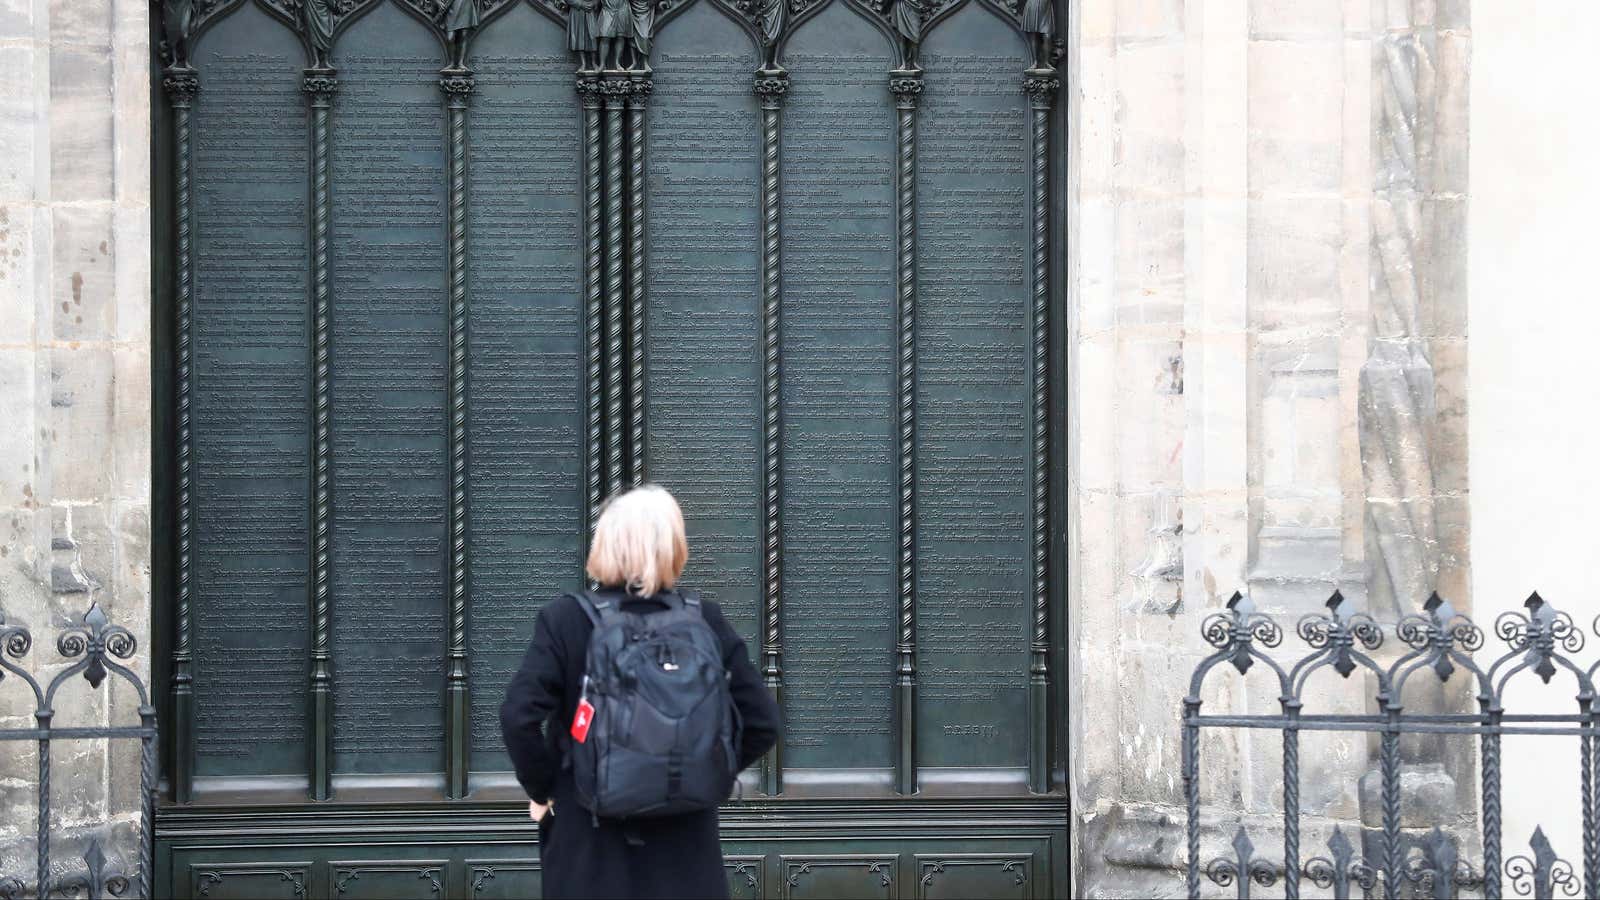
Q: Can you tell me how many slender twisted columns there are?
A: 9